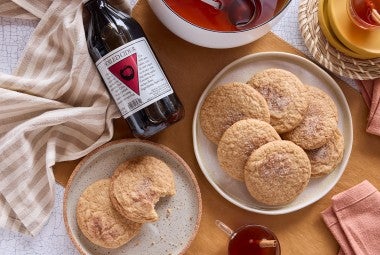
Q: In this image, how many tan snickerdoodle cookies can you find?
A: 8